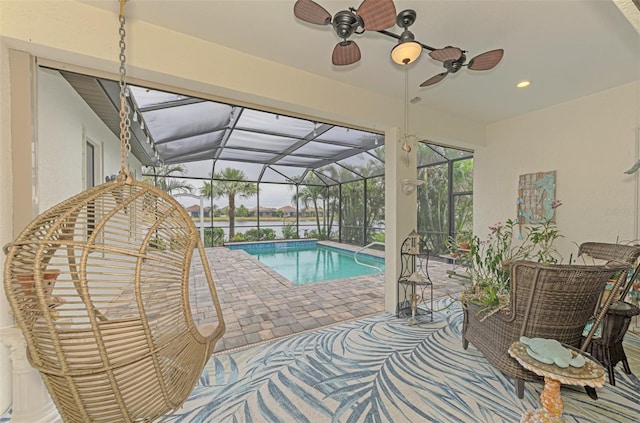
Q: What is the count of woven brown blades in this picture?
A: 6